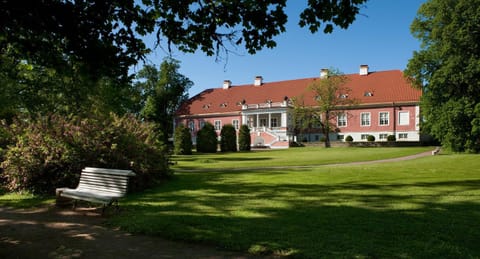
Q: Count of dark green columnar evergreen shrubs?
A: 4